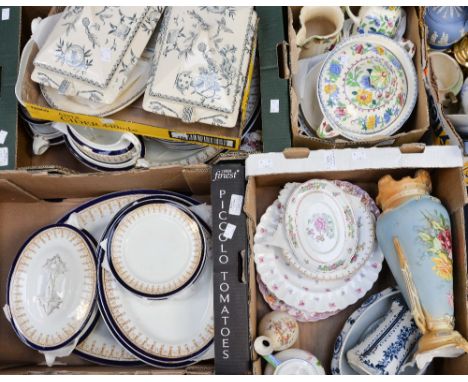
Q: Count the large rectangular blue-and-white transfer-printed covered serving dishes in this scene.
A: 2